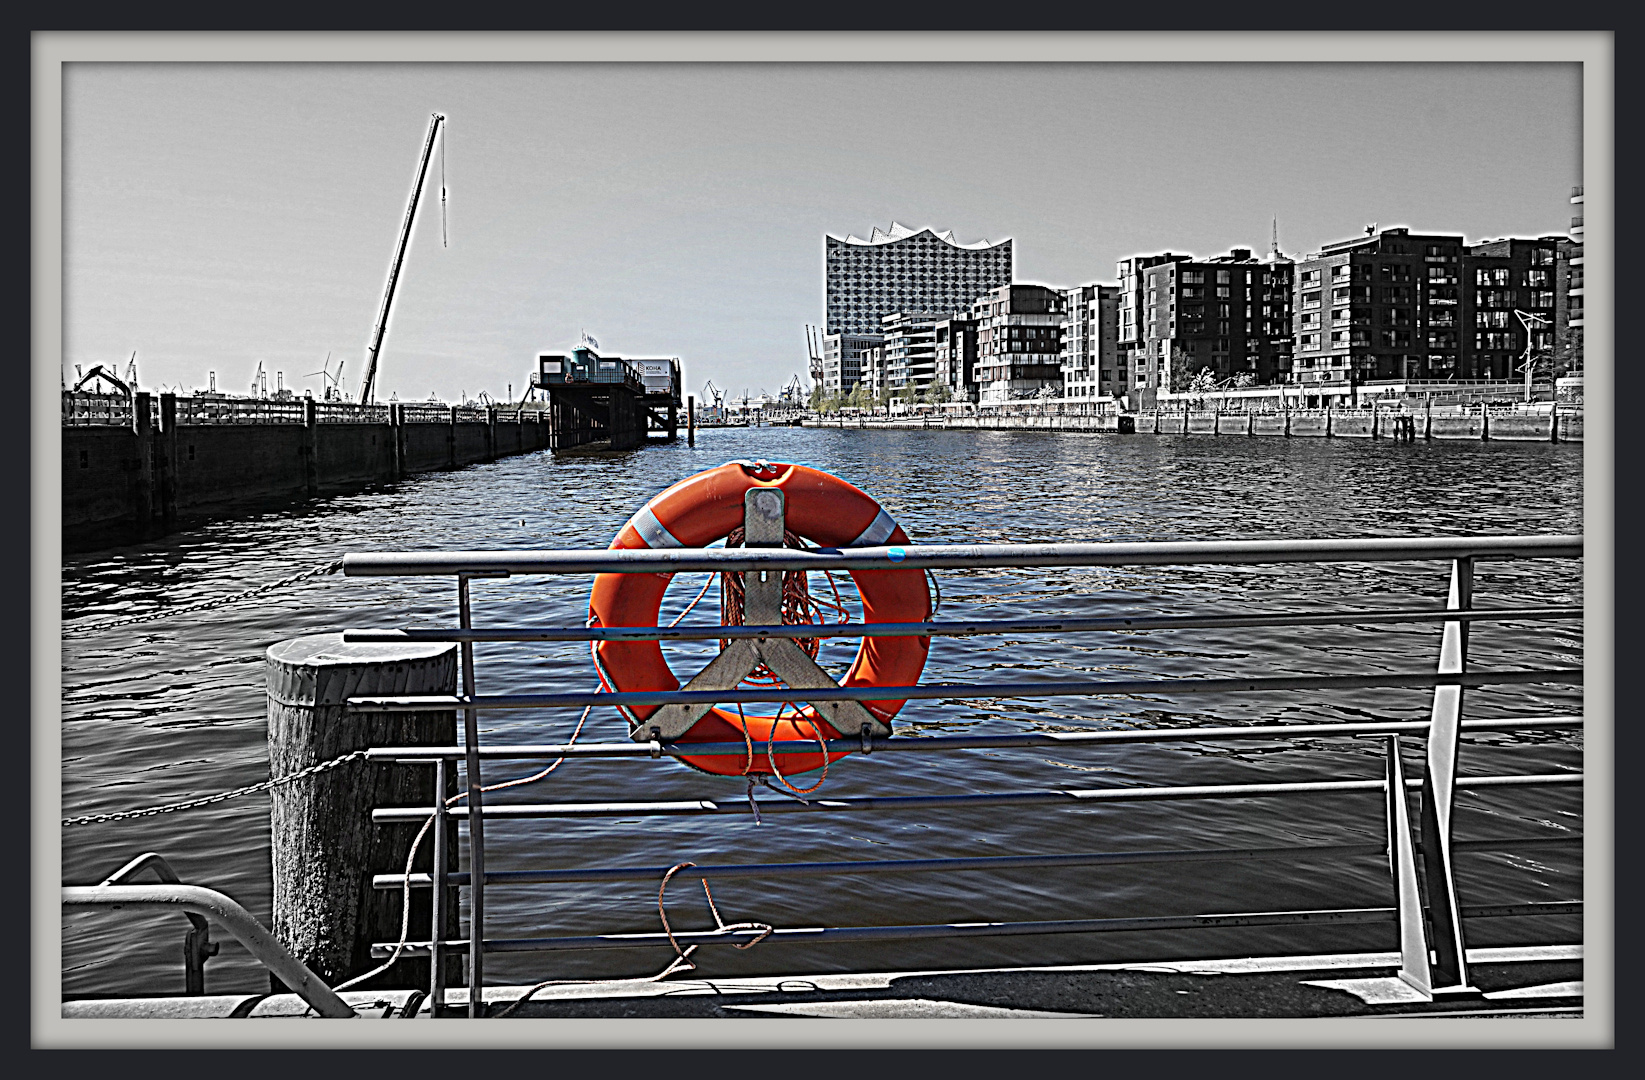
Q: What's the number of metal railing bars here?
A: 7